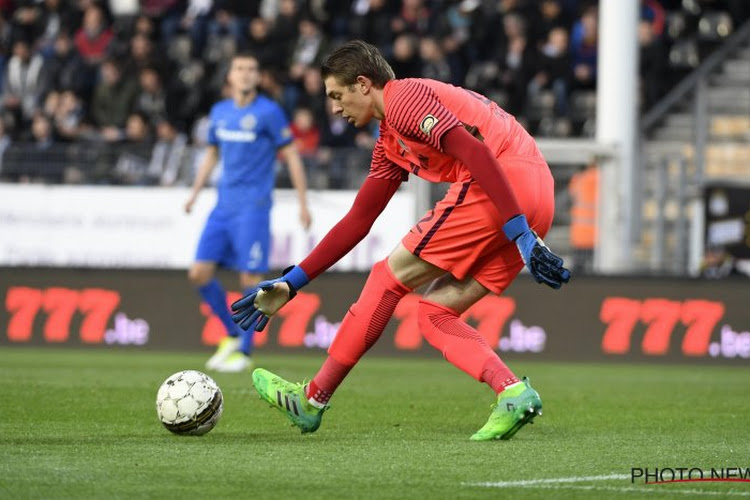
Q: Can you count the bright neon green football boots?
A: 2